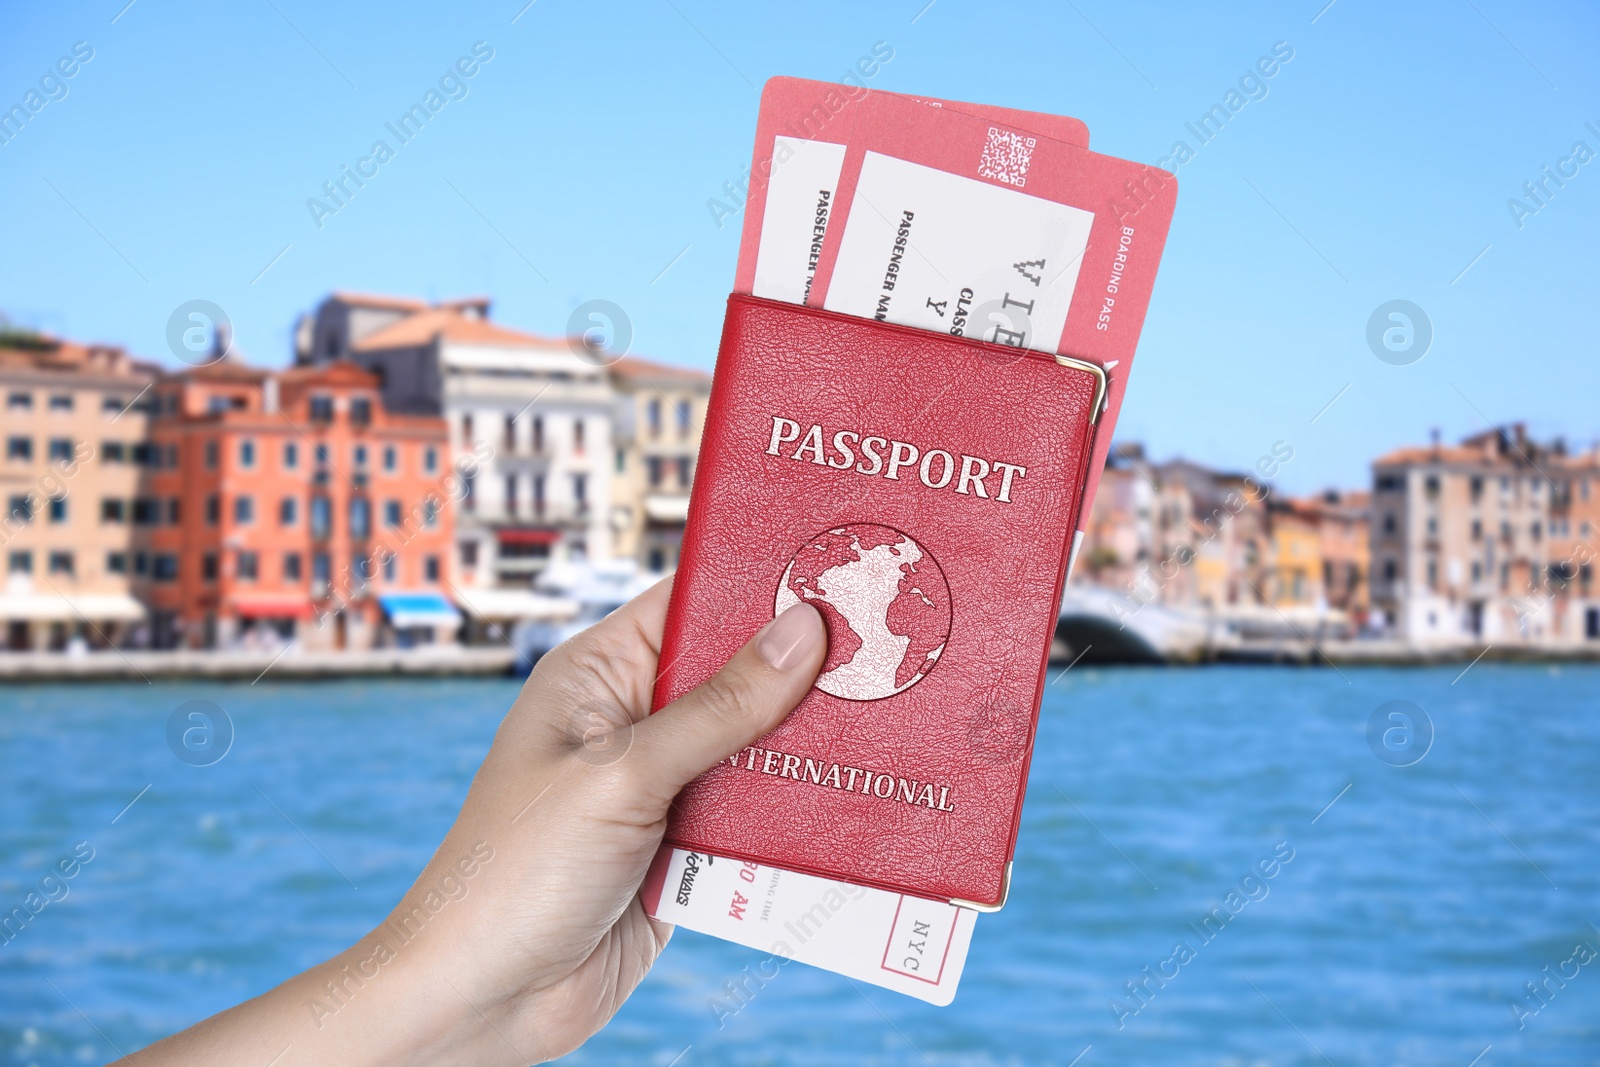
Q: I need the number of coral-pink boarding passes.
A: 2